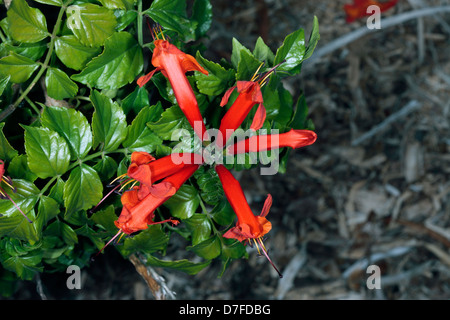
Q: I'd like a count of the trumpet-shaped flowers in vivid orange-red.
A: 6